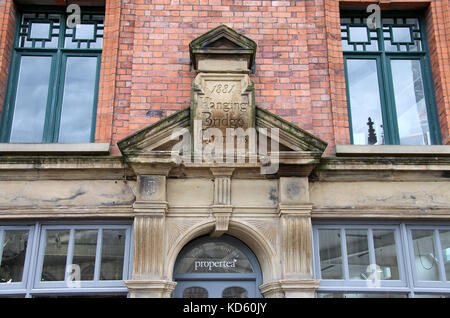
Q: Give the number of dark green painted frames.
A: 2